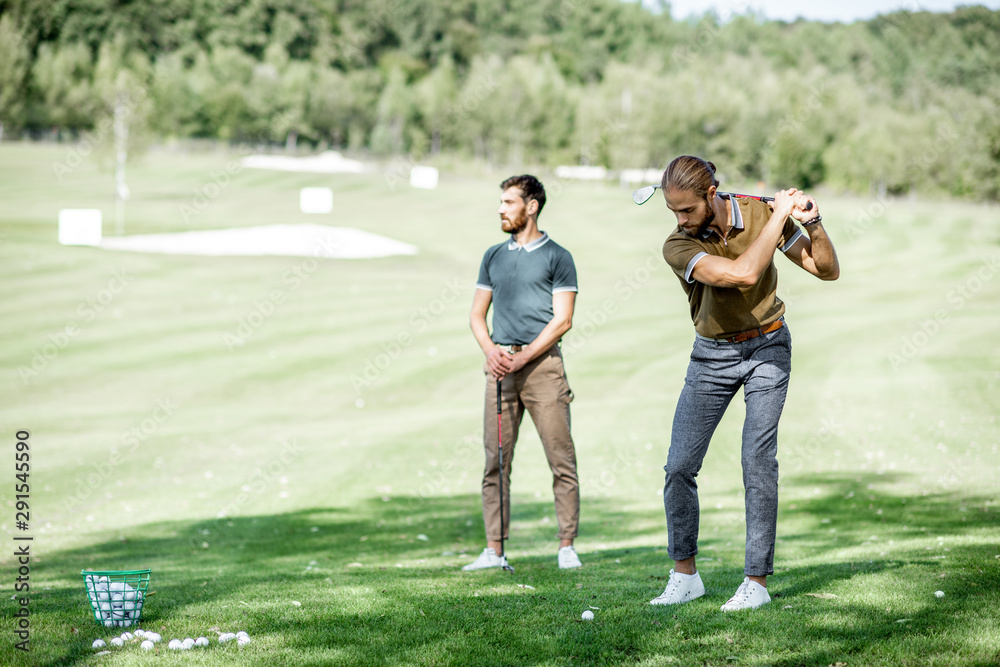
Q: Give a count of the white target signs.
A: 3